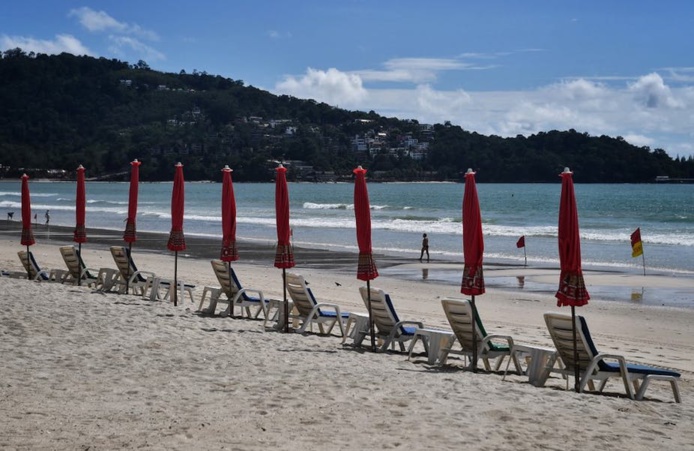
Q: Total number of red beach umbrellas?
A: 9